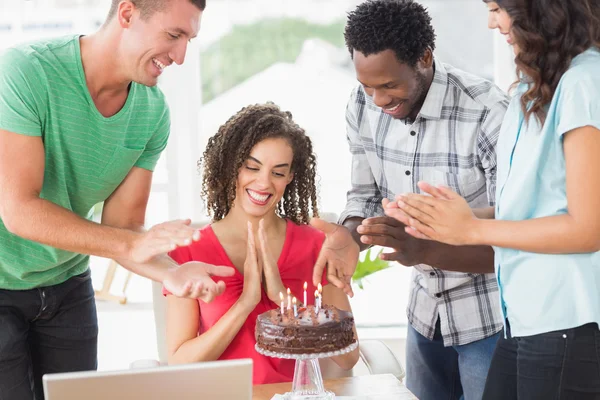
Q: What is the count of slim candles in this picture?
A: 6